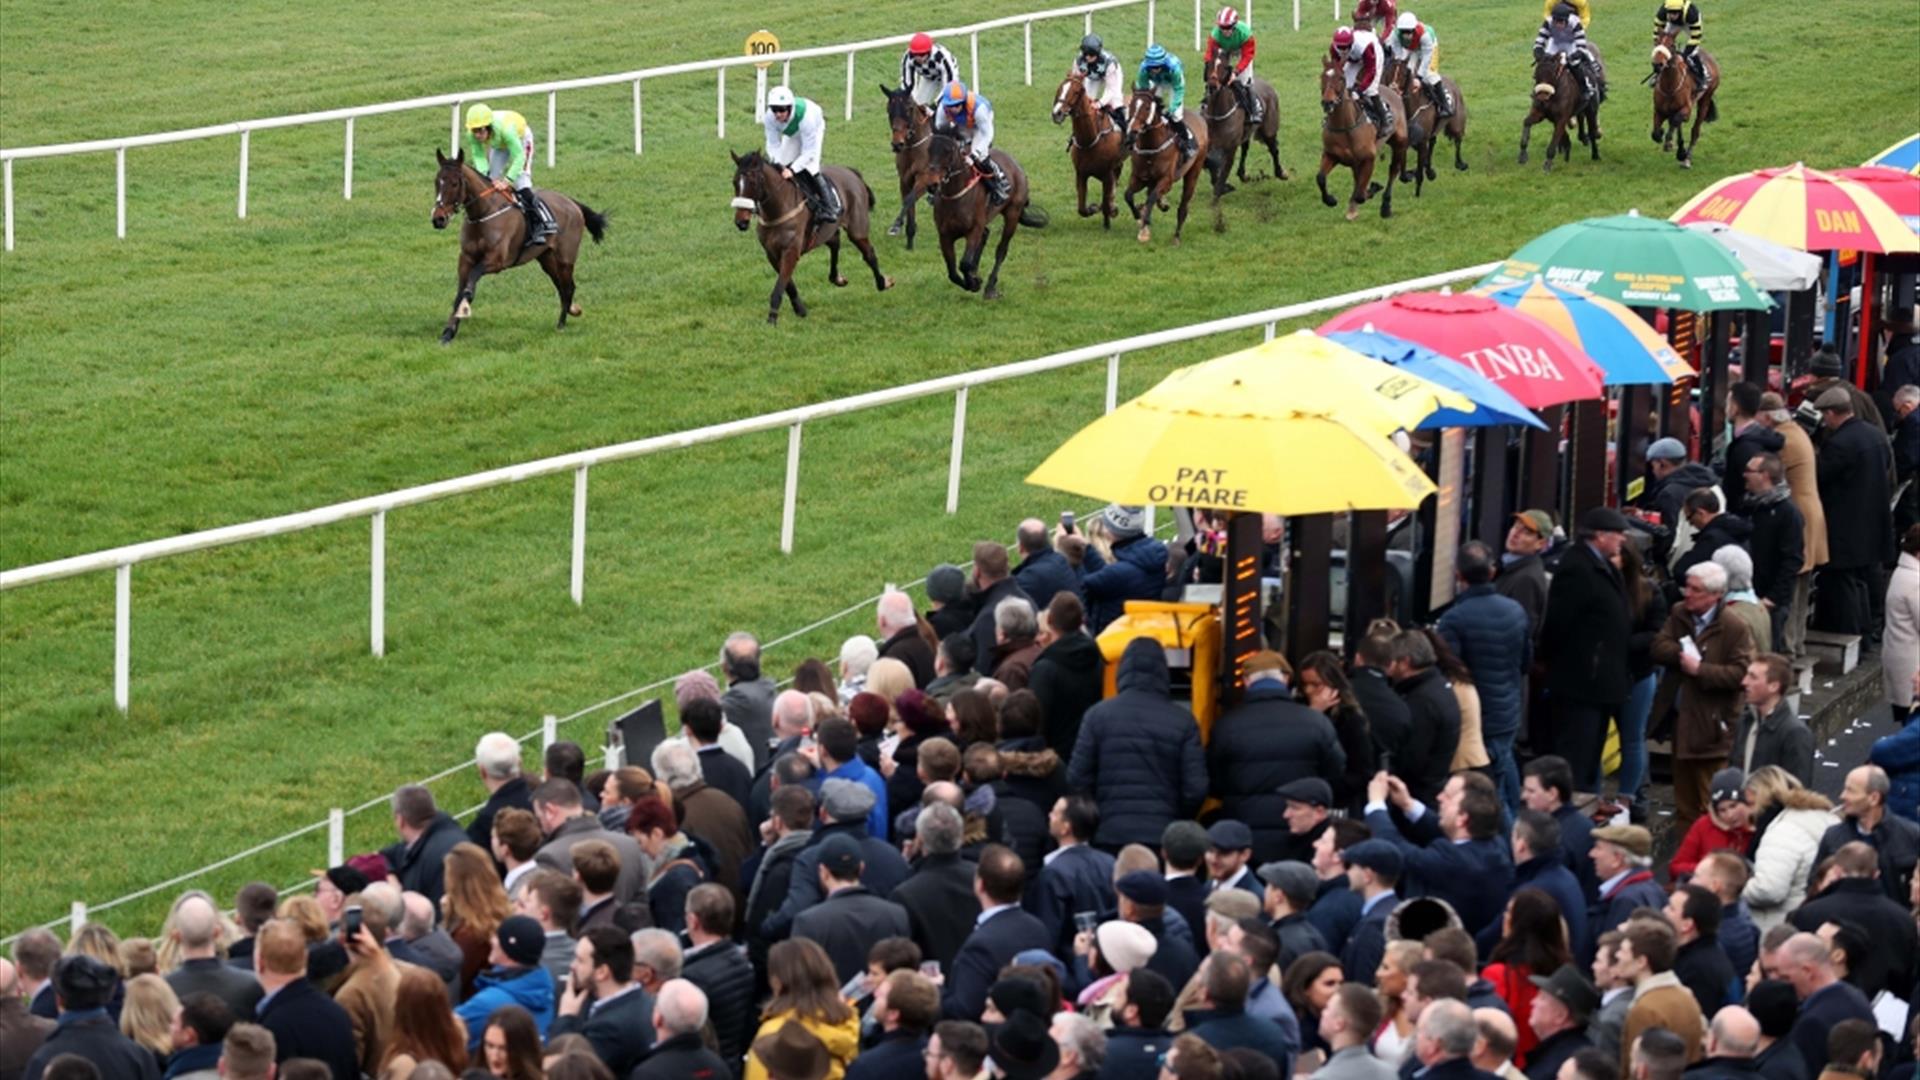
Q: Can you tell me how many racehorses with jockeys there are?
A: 13